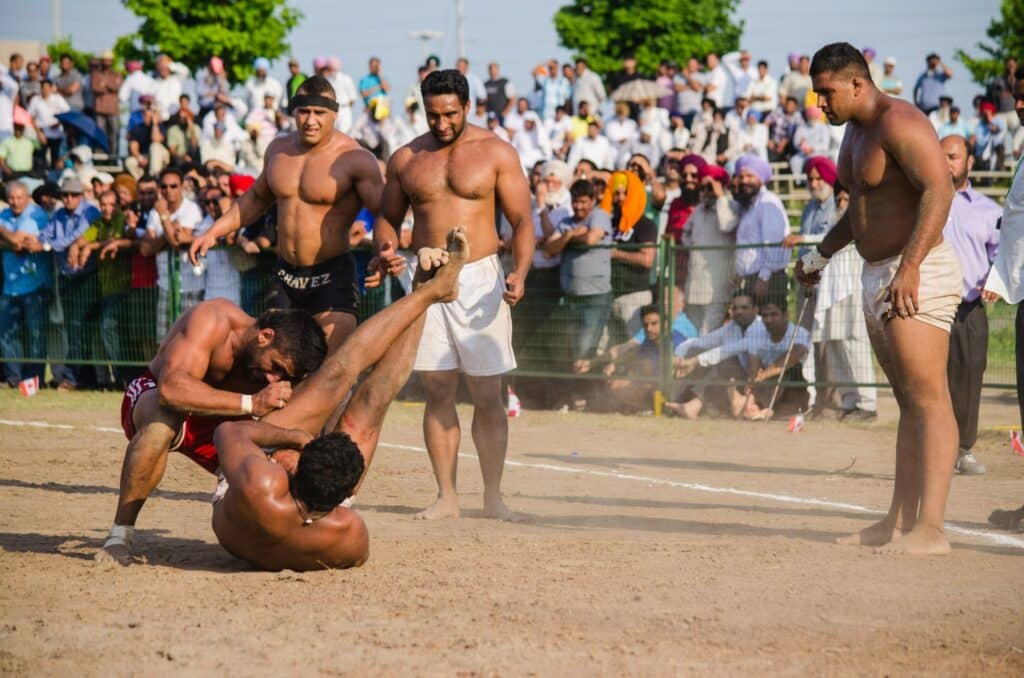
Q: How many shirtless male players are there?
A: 5